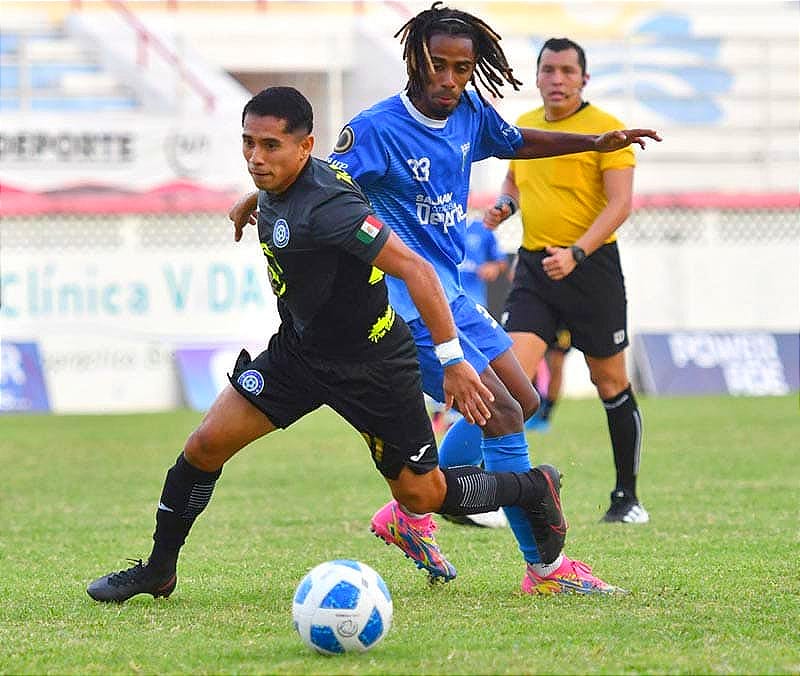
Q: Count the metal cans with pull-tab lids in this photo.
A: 0